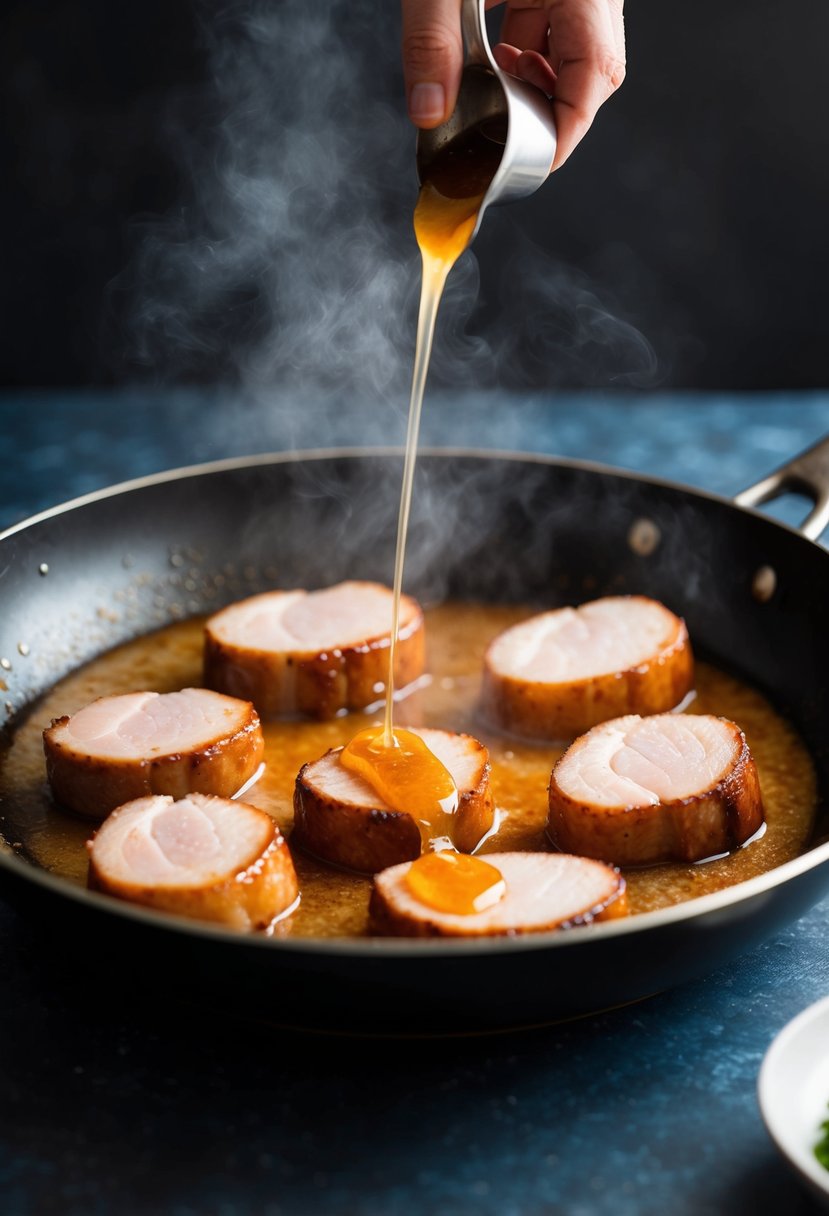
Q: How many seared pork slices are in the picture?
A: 7